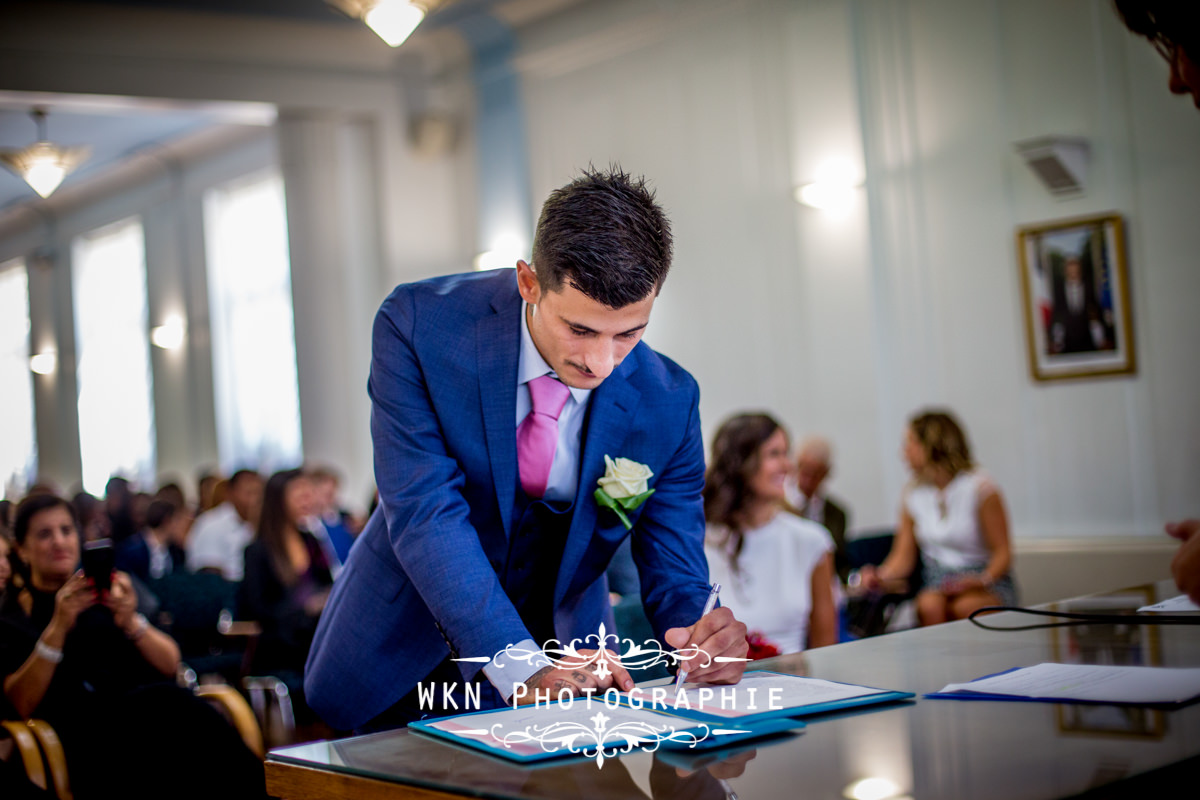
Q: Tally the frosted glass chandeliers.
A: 2